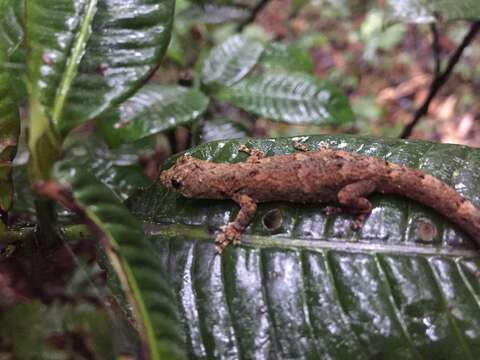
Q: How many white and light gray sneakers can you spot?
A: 0